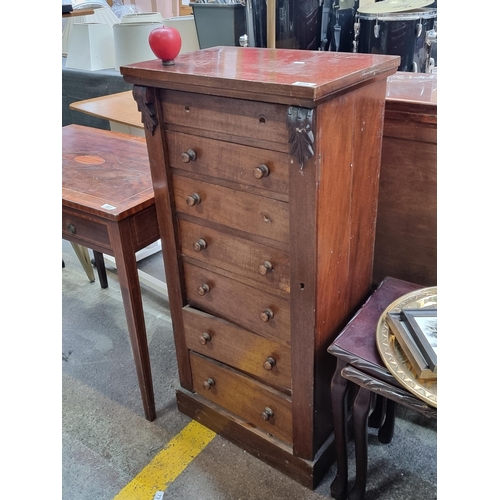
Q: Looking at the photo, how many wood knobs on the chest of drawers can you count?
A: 11